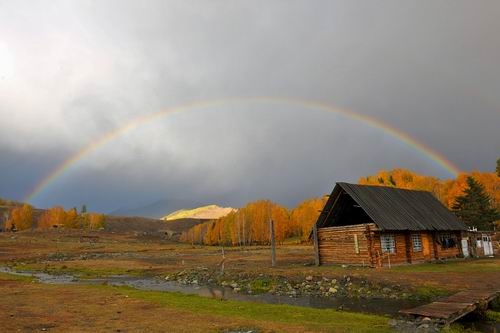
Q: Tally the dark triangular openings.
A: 1